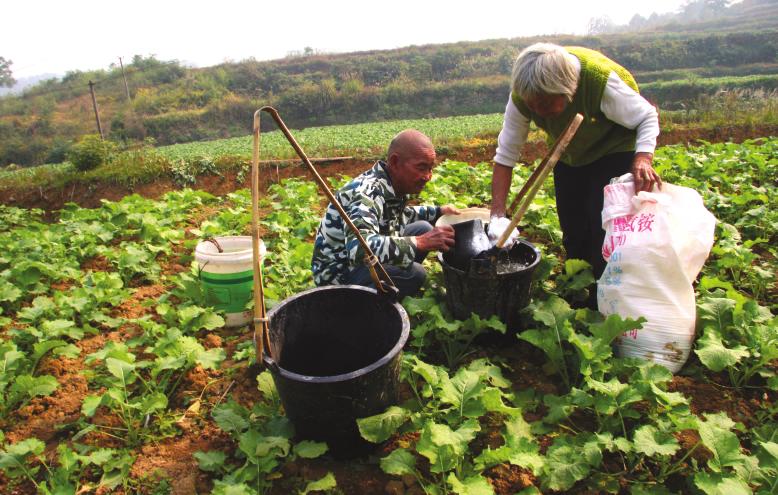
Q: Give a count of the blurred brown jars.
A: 0